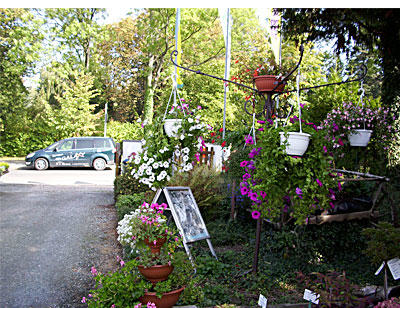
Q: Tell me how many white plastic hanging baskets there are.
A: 3